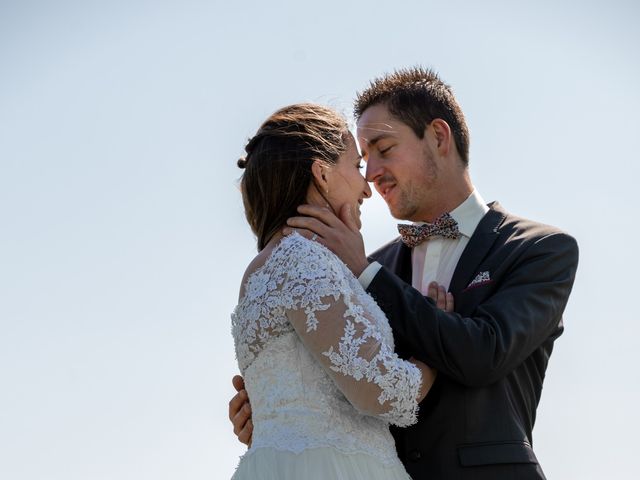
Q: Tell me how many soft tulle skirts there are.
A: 1